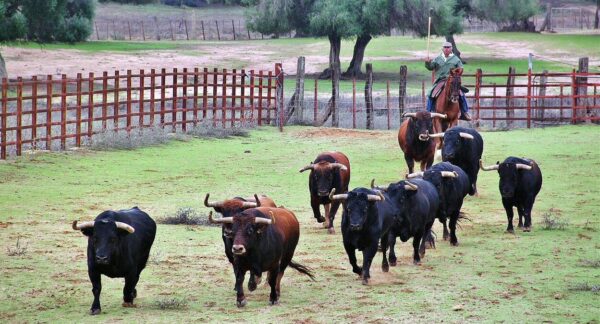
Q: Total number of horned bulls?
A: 10